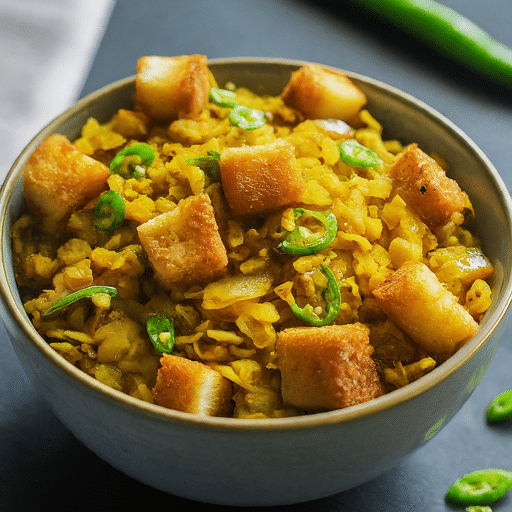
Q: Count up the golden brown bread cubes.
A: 9